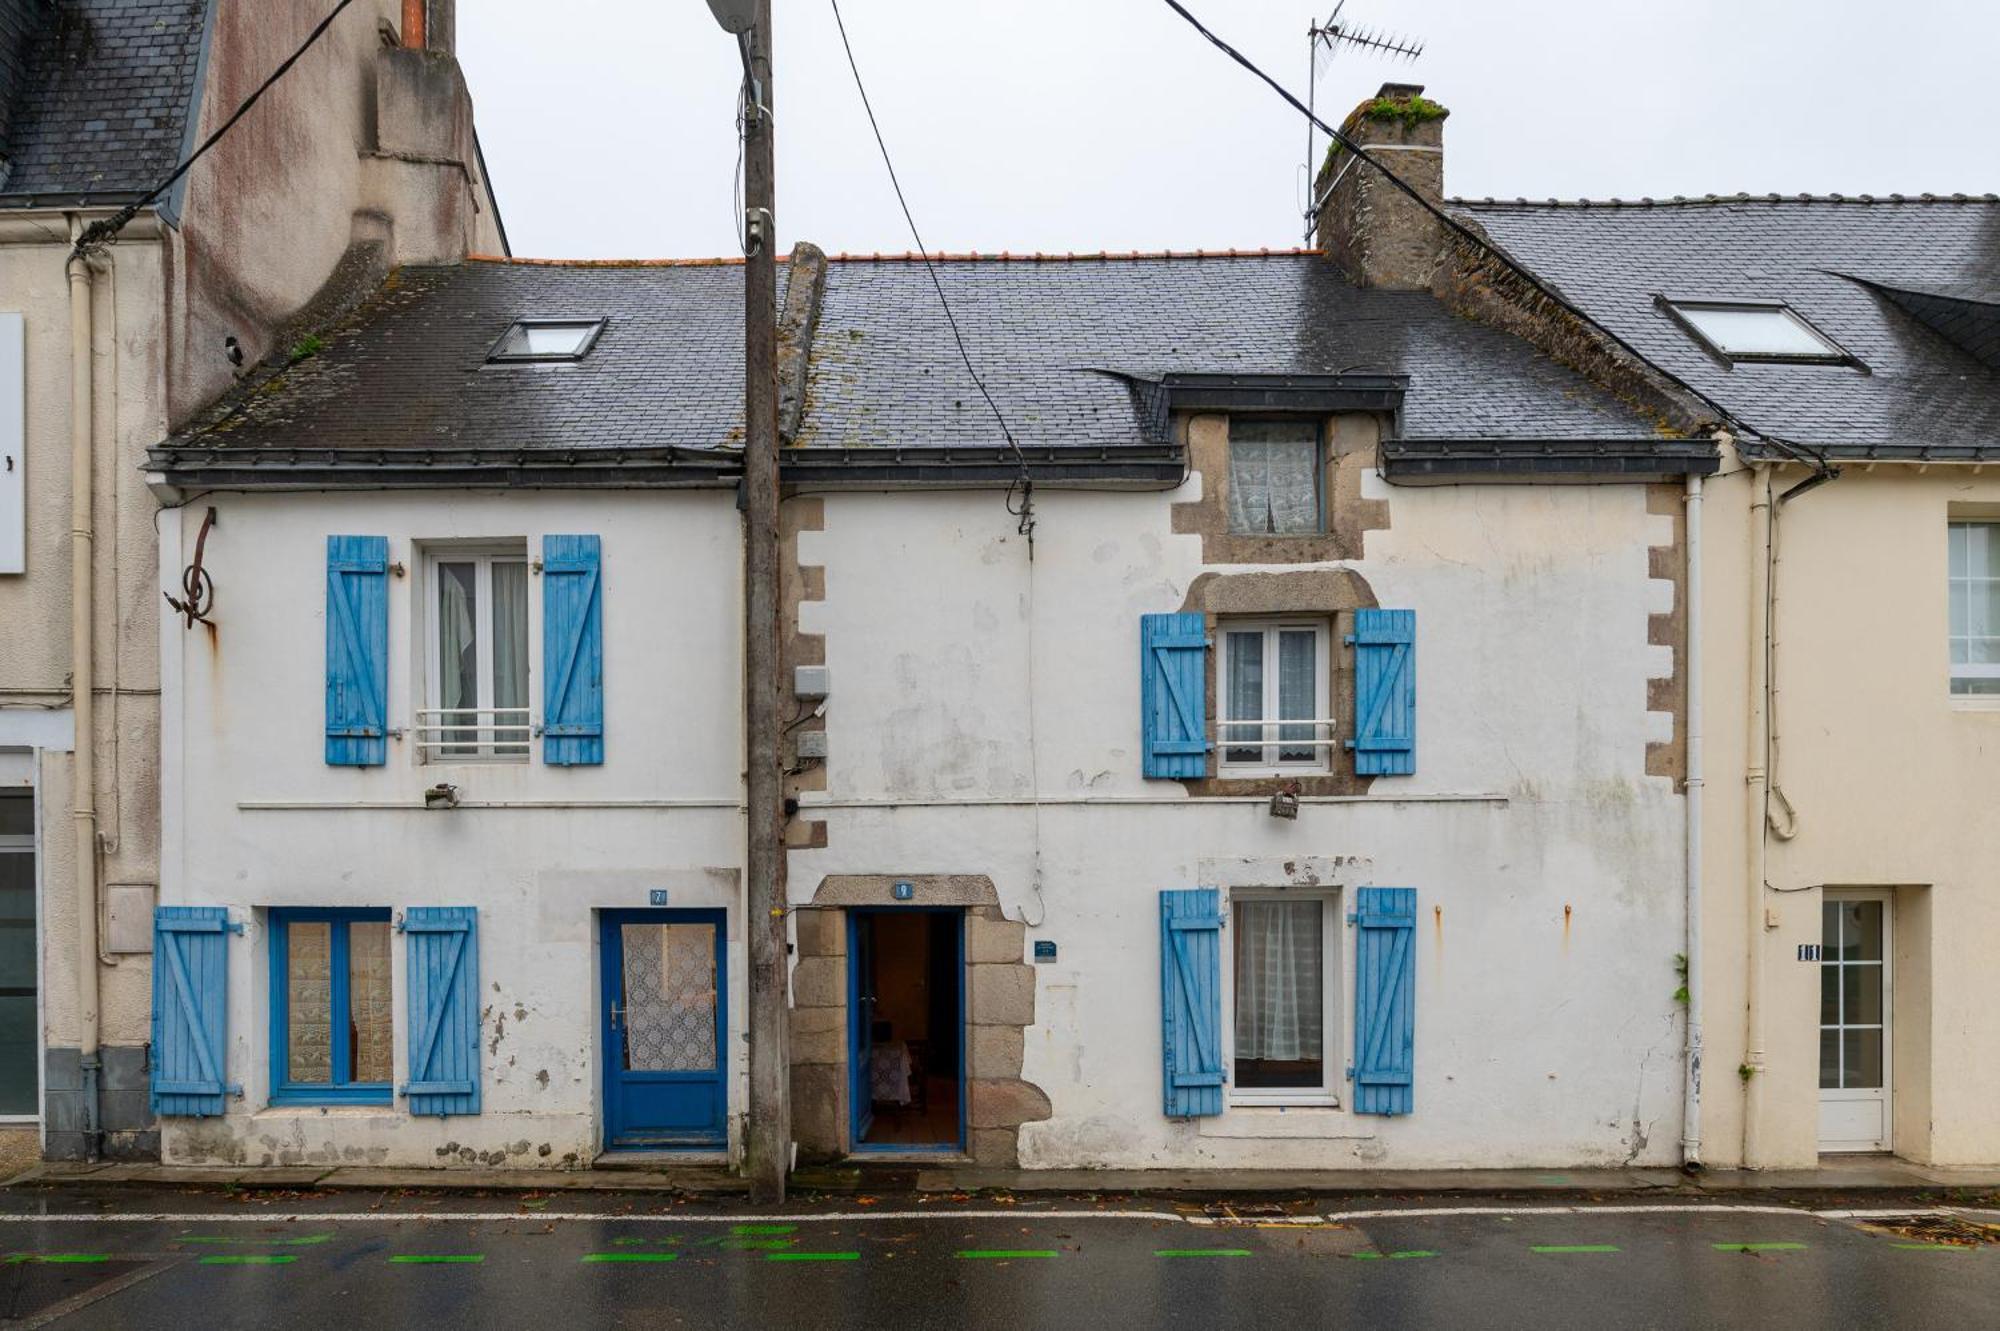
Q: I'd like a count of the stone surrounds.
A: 3